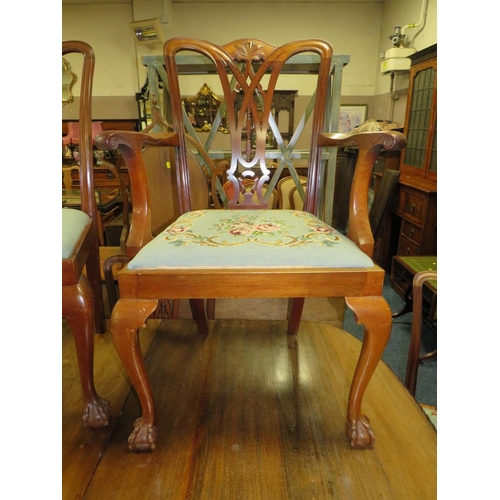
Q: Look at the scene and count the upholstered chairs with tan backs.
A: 3